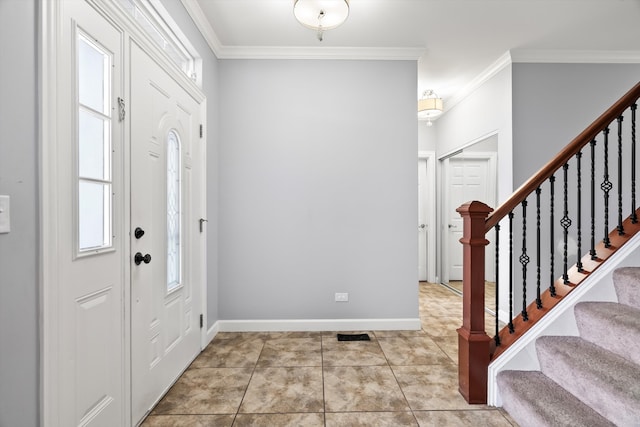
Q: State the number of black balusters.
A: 11